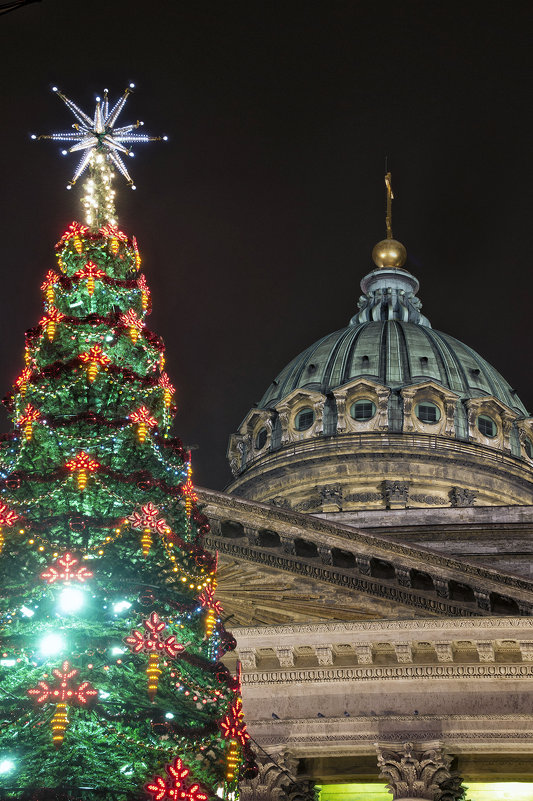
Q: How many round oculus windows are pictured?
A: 6